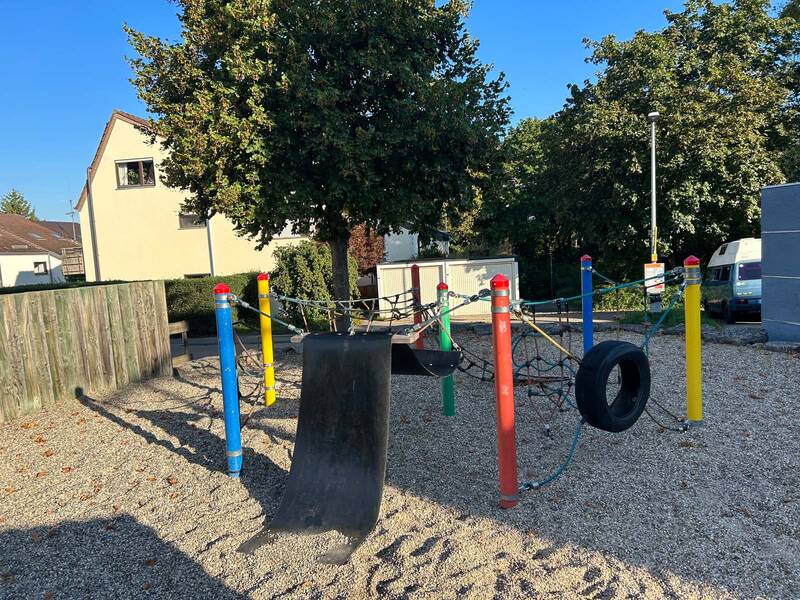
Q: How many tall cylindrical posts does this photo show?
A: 7